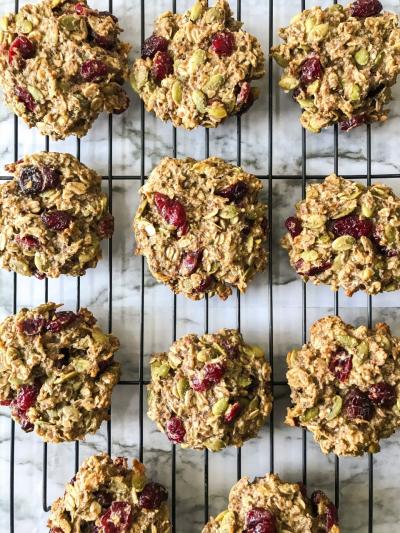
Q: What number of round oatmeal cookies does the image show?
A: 11